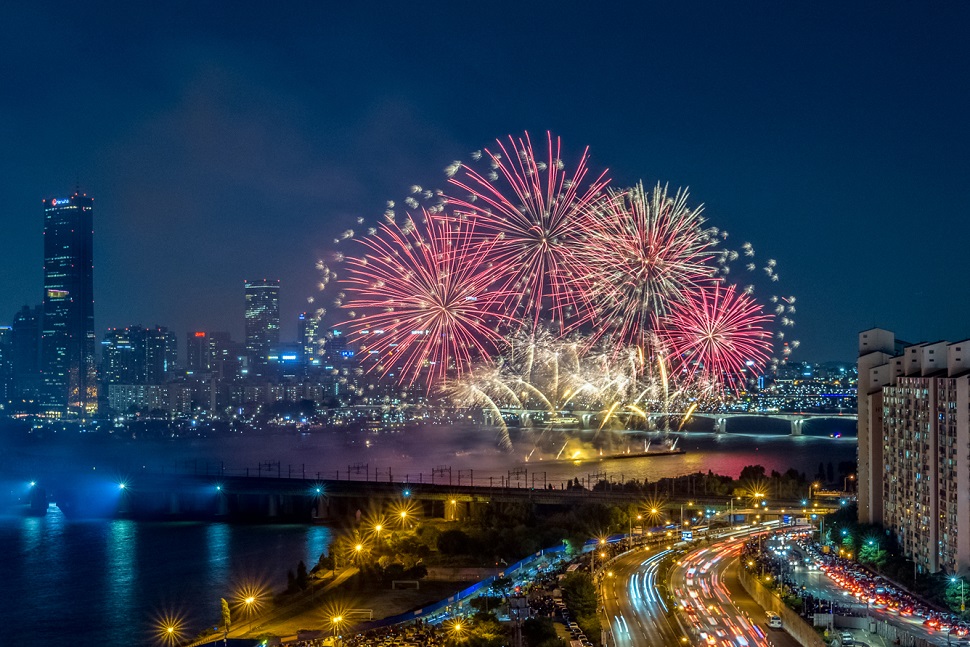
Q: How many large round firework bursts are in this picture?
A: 4